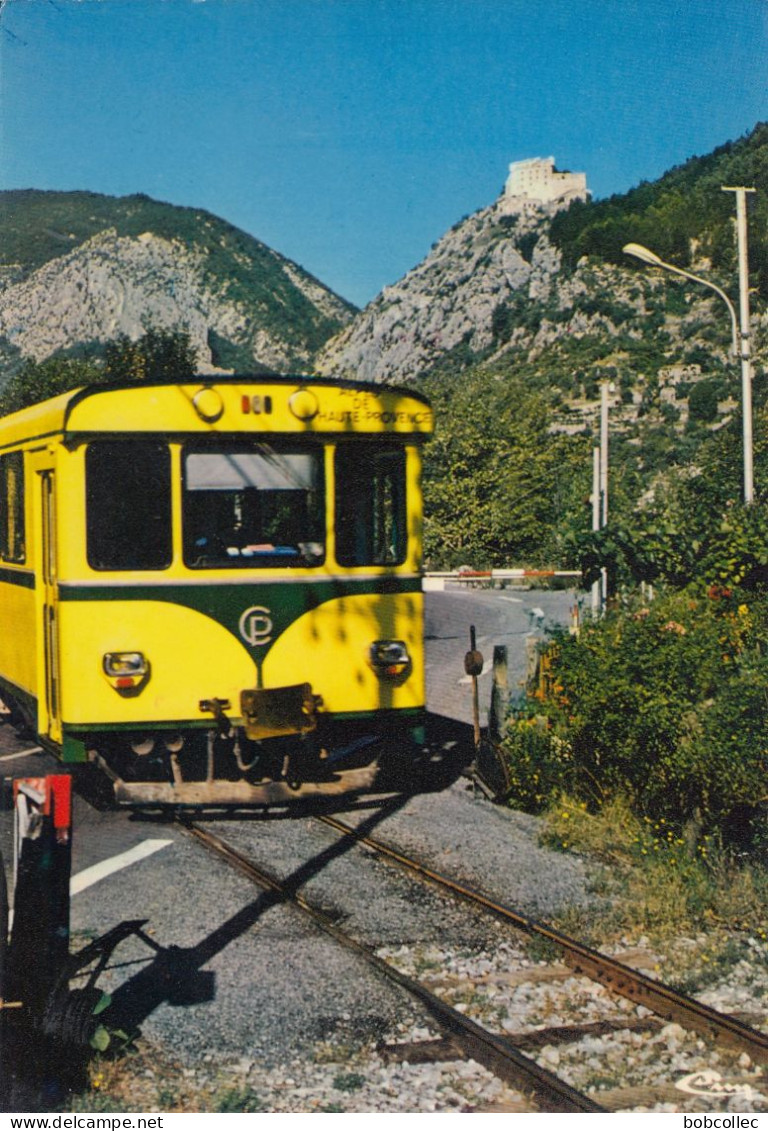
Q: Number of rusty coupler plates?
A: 1